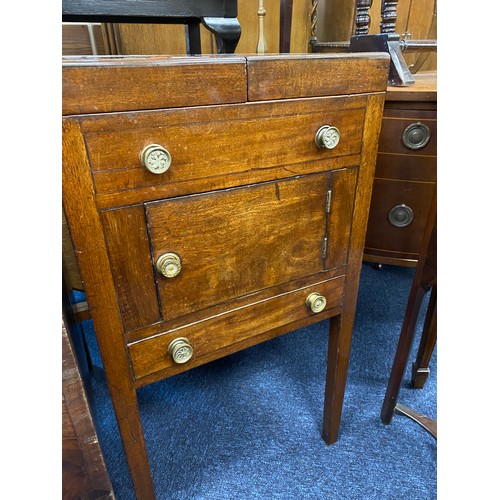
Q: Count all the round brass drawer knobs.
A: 5